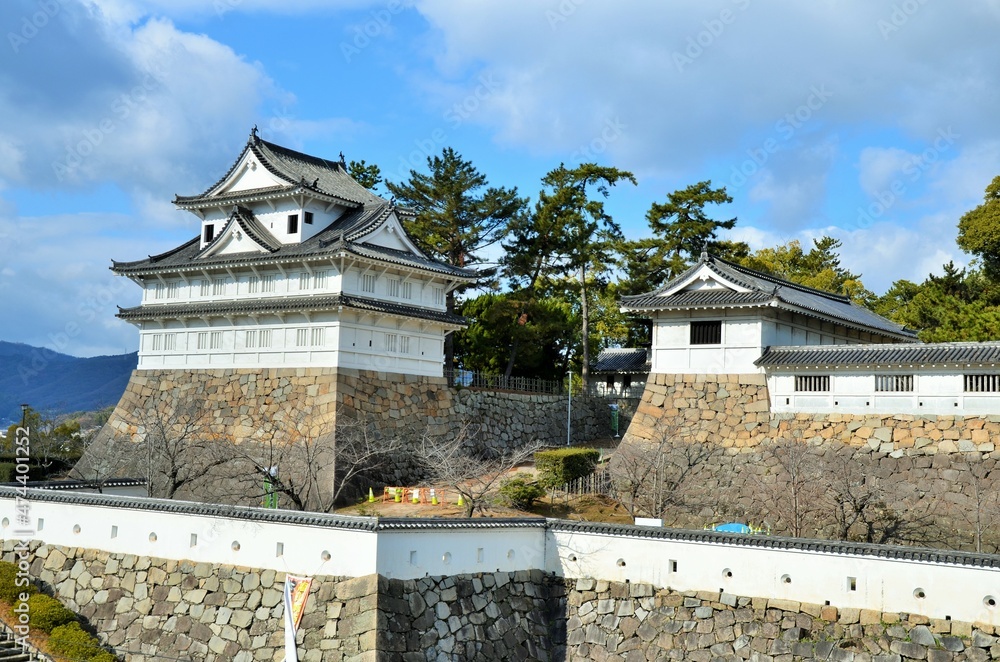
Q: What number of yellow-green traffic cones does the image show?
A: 5